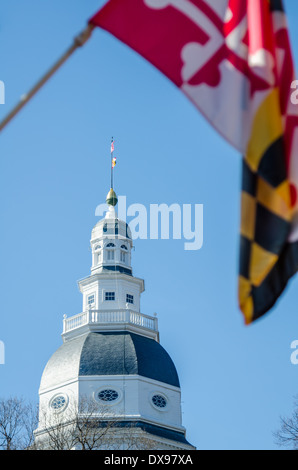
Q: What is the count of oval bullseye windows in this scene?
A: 3